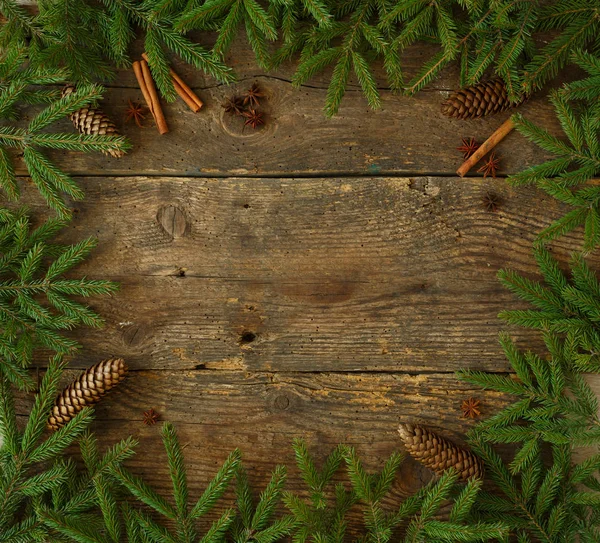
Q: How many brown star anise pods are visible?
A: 9